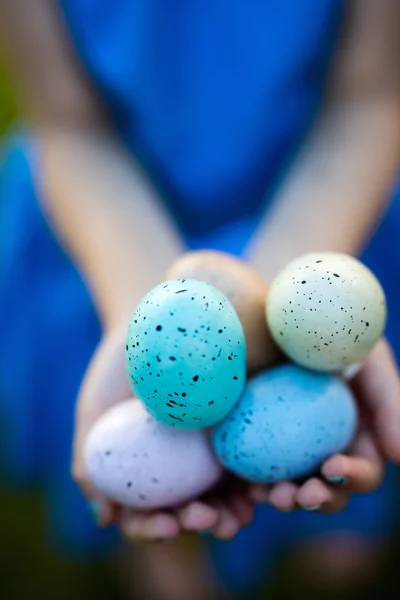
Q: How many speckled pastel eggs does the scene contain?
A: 5